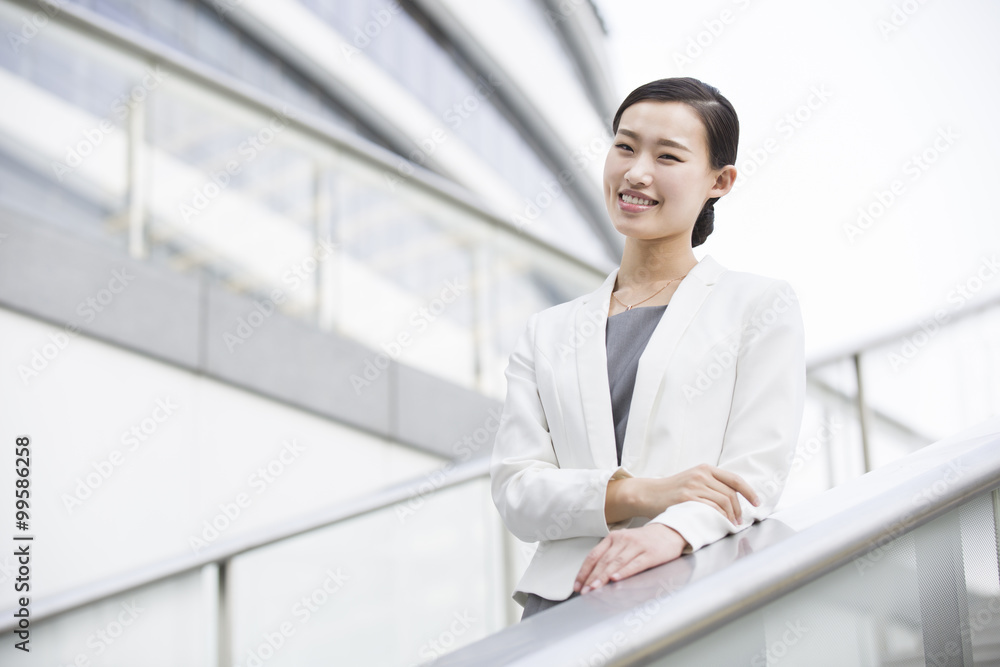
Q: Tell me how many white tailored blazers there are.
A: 1